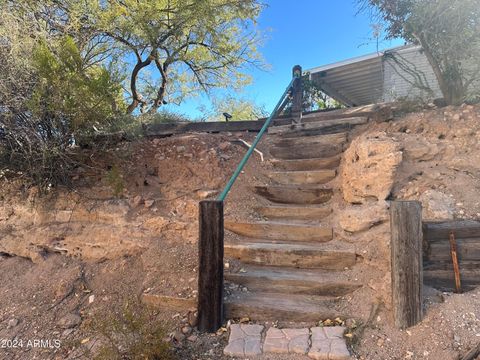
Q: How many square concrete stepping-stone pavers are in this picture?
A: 3